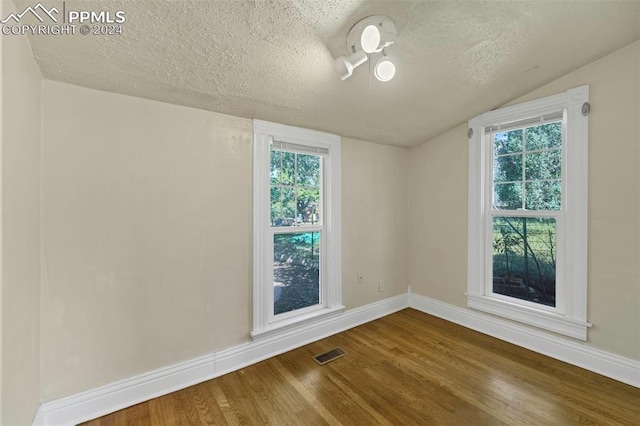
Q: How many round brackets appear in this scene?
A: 2